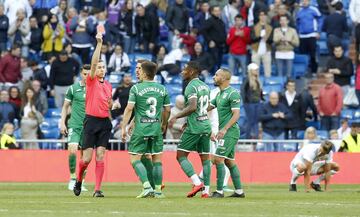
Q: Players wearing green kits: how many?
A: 5